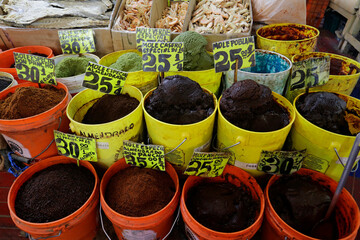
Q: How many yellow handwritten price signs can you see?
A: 11